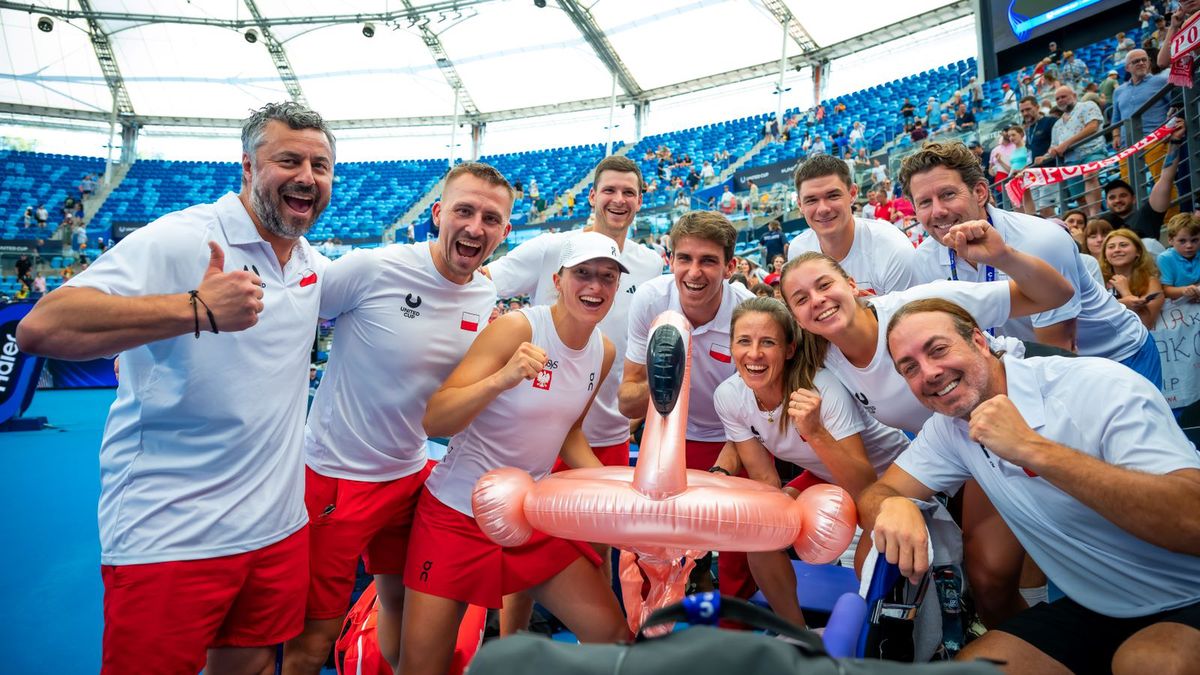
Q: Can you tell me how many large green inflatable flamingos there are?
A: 0